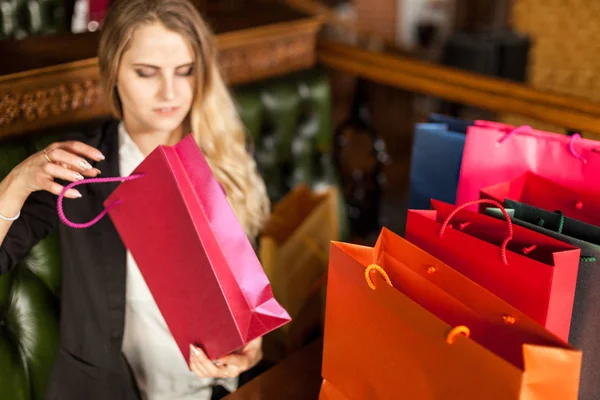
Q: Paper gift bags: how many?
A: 8